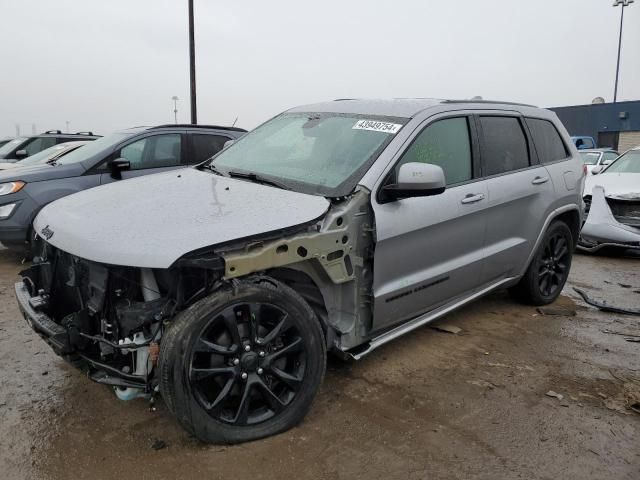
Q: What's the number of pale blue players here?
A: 0